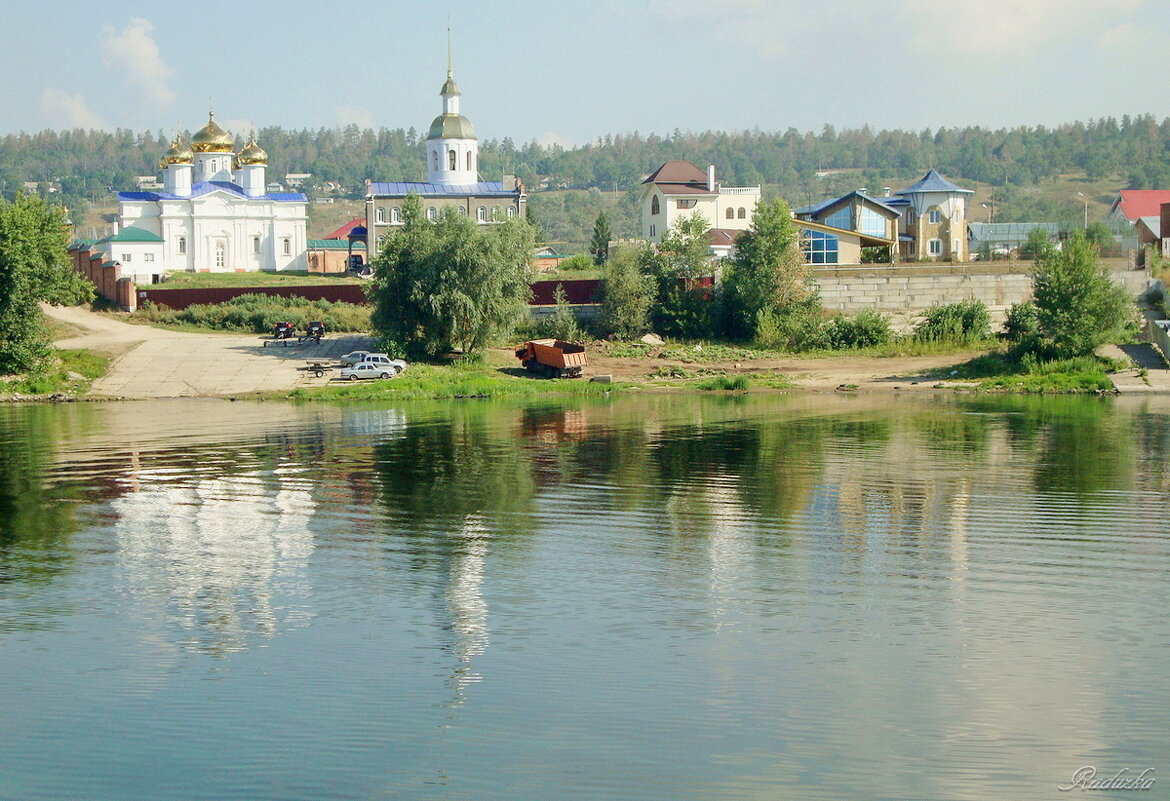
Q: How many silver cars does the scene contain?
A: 3